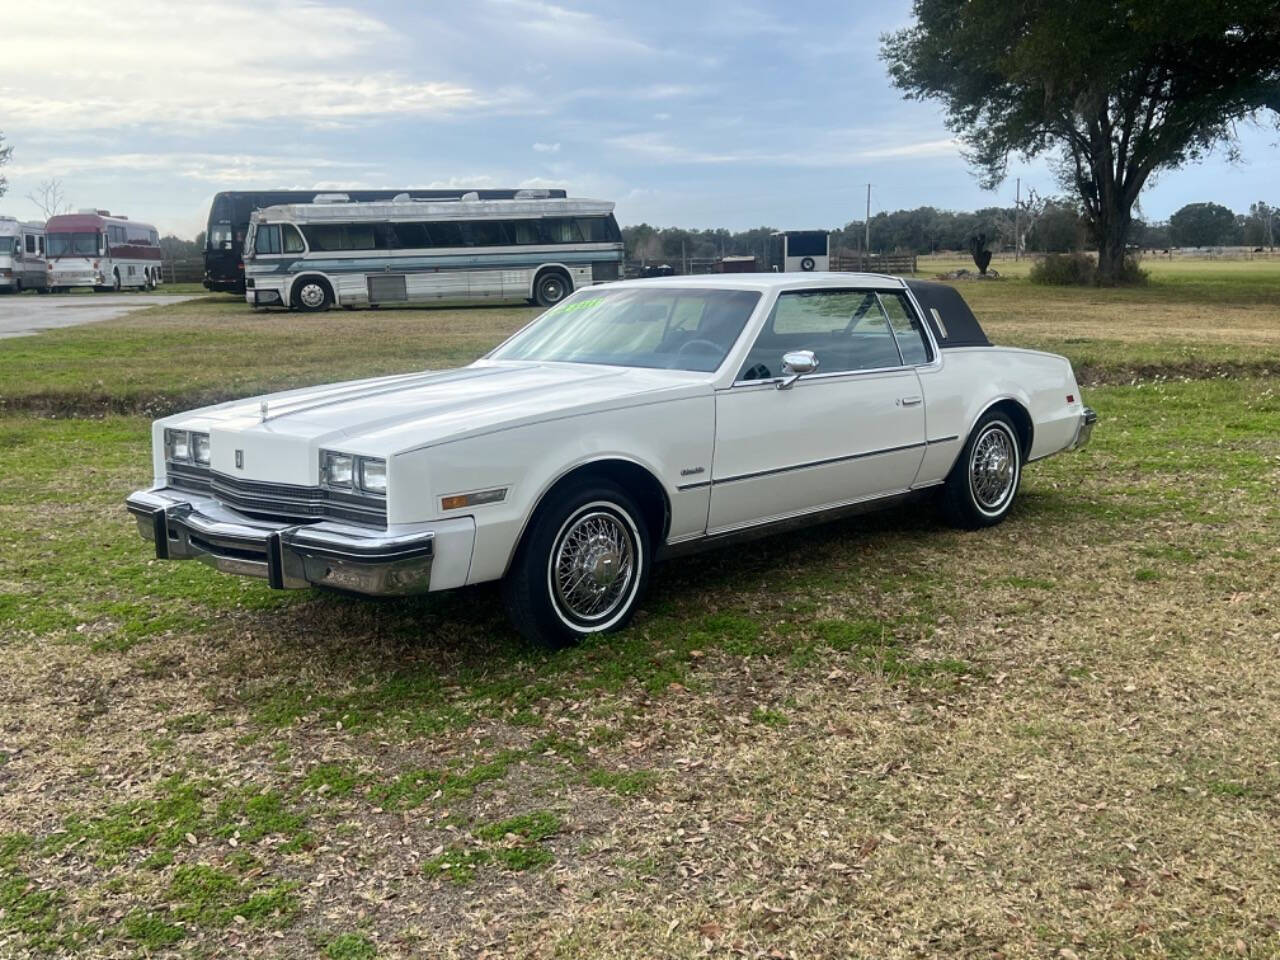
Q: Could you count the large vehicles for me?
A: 4